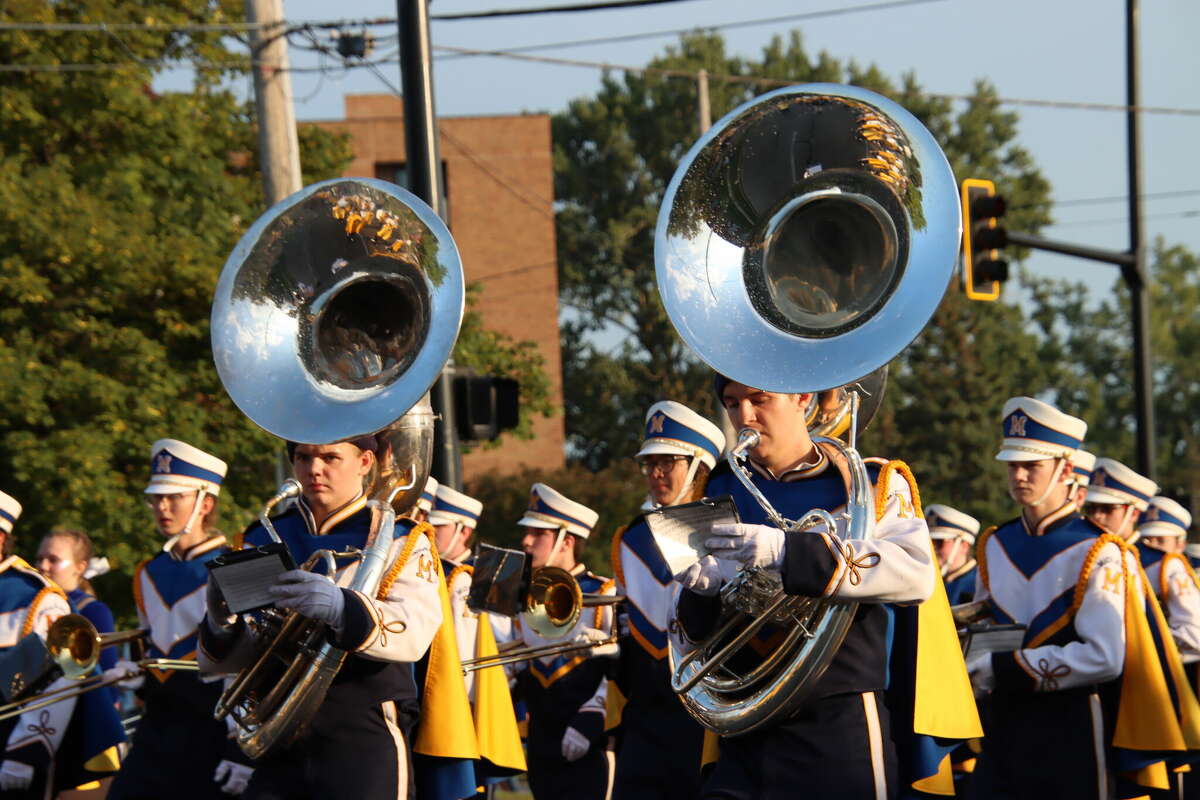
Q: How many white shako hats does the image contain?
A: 11